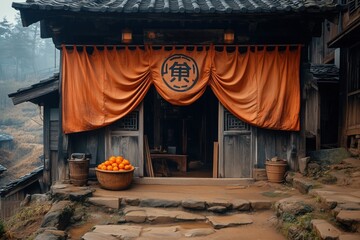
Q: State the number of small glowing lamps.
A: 2